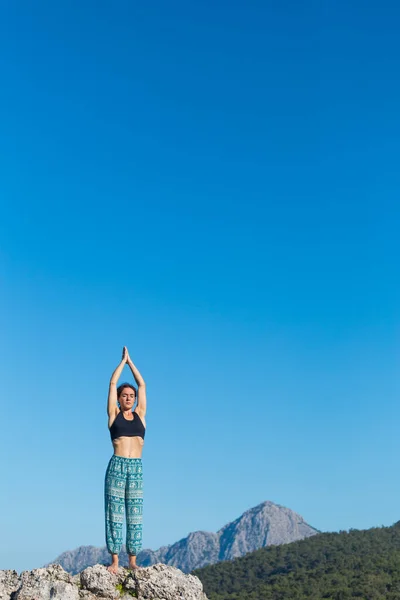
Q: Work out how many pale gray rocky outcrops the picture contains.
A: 1